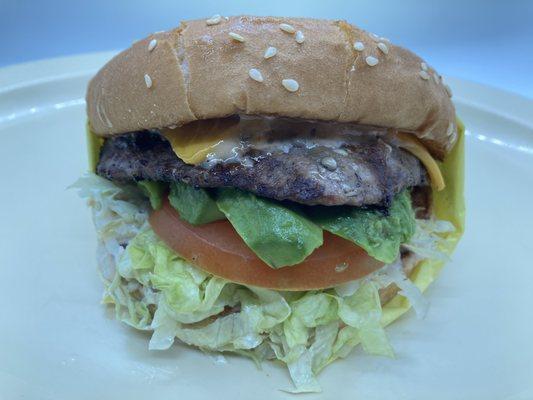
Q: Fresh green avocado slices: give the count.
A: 4